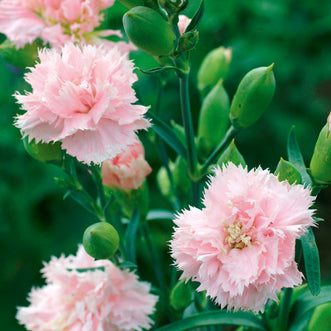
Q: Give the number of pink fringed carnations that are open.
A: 4